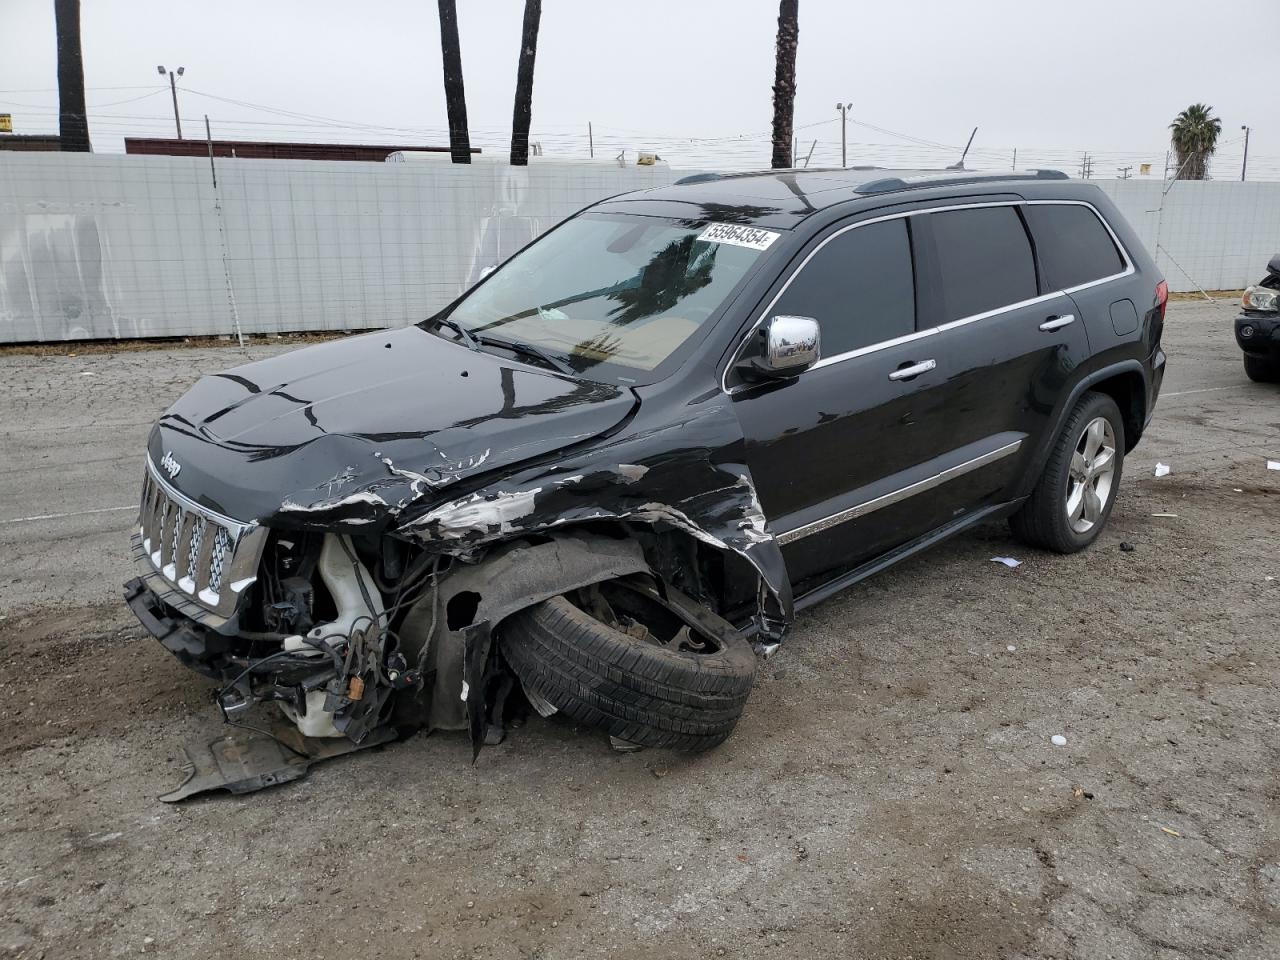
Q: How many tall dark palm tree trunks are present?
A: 4